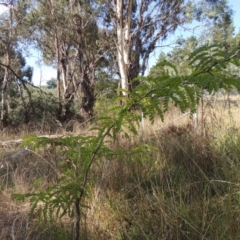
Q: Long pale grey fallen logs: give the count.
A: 1